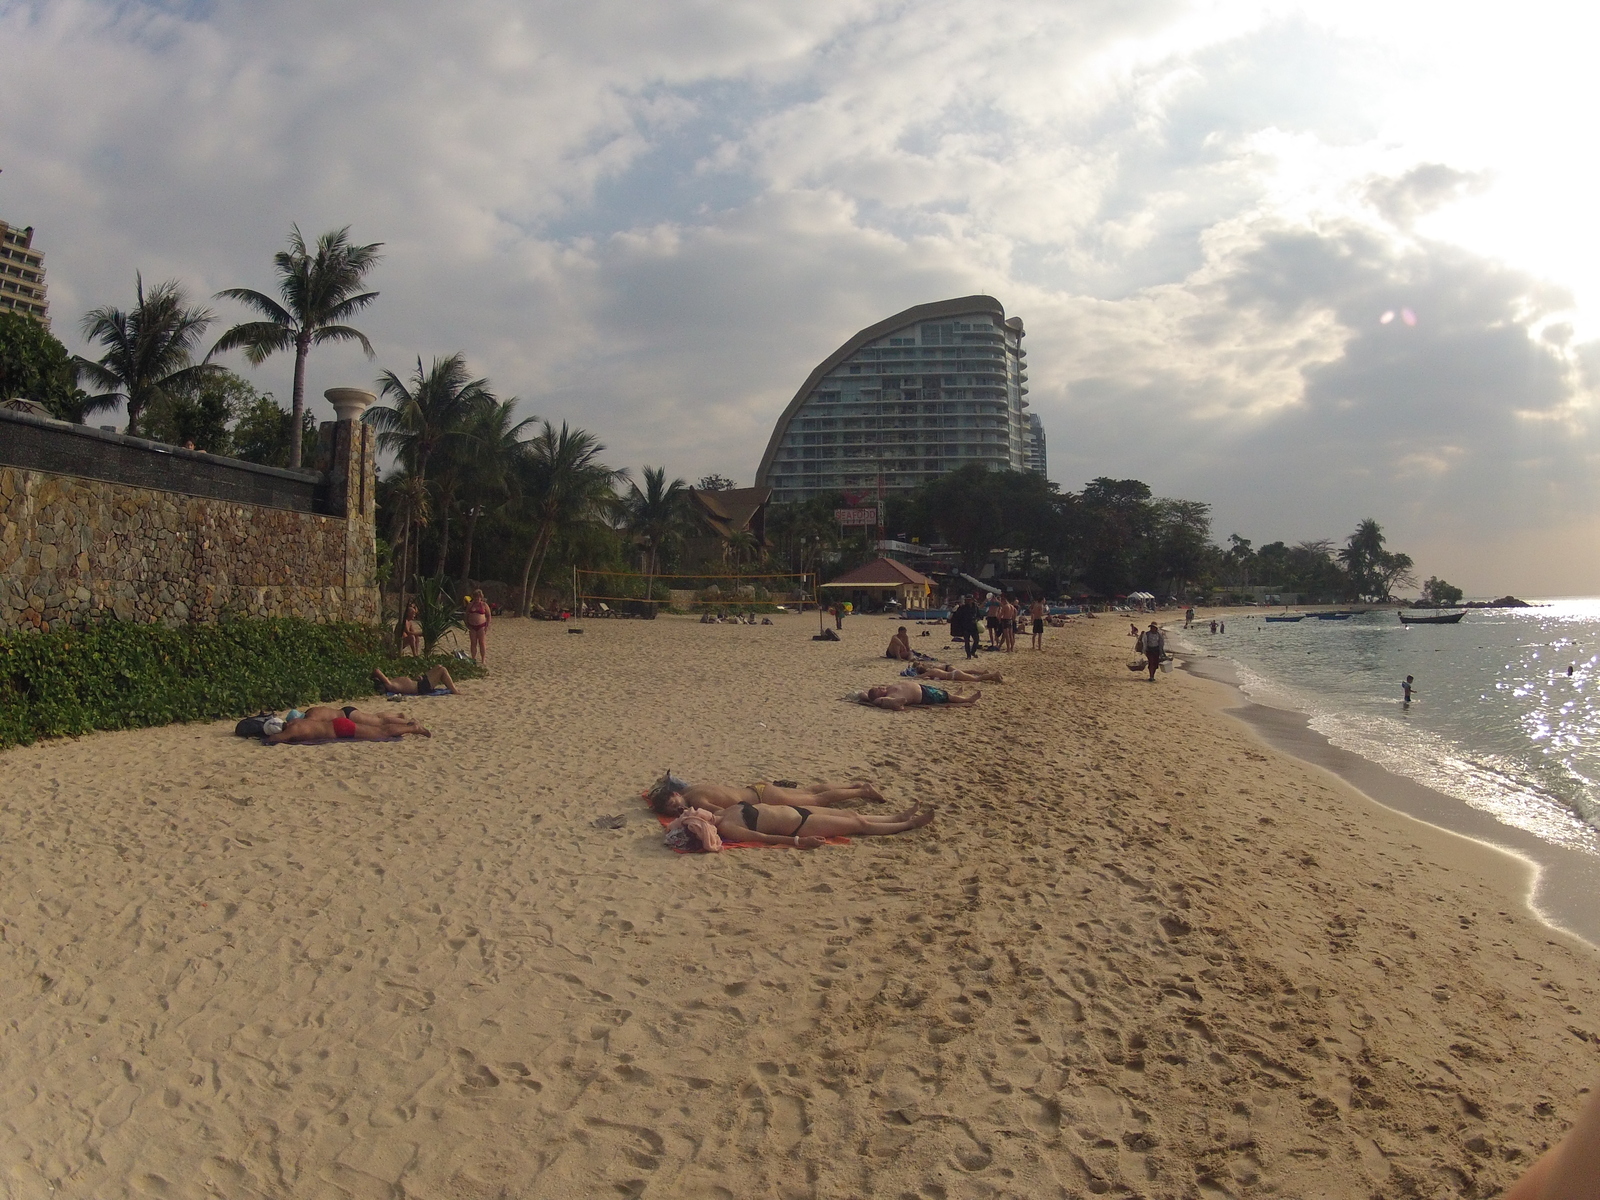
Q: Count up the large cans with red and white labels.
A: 0